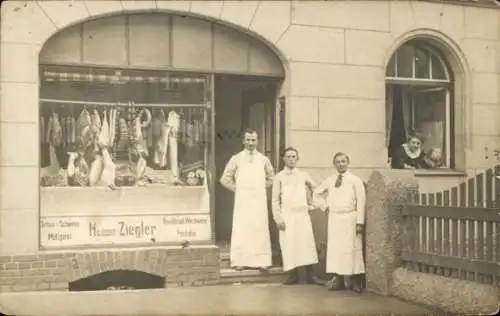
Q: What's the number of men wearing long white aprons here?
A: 3